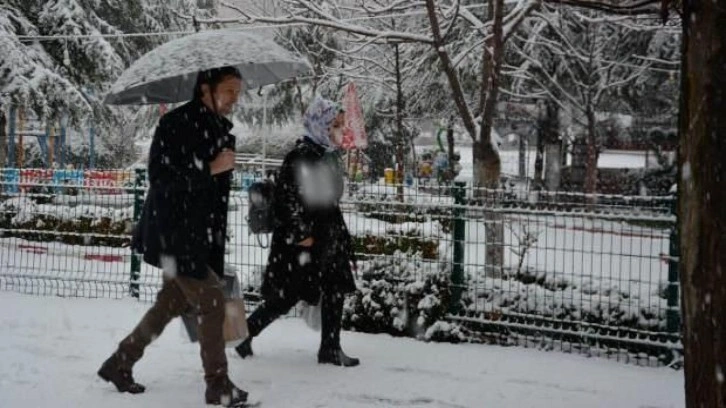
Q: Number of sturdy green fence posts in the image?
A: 3